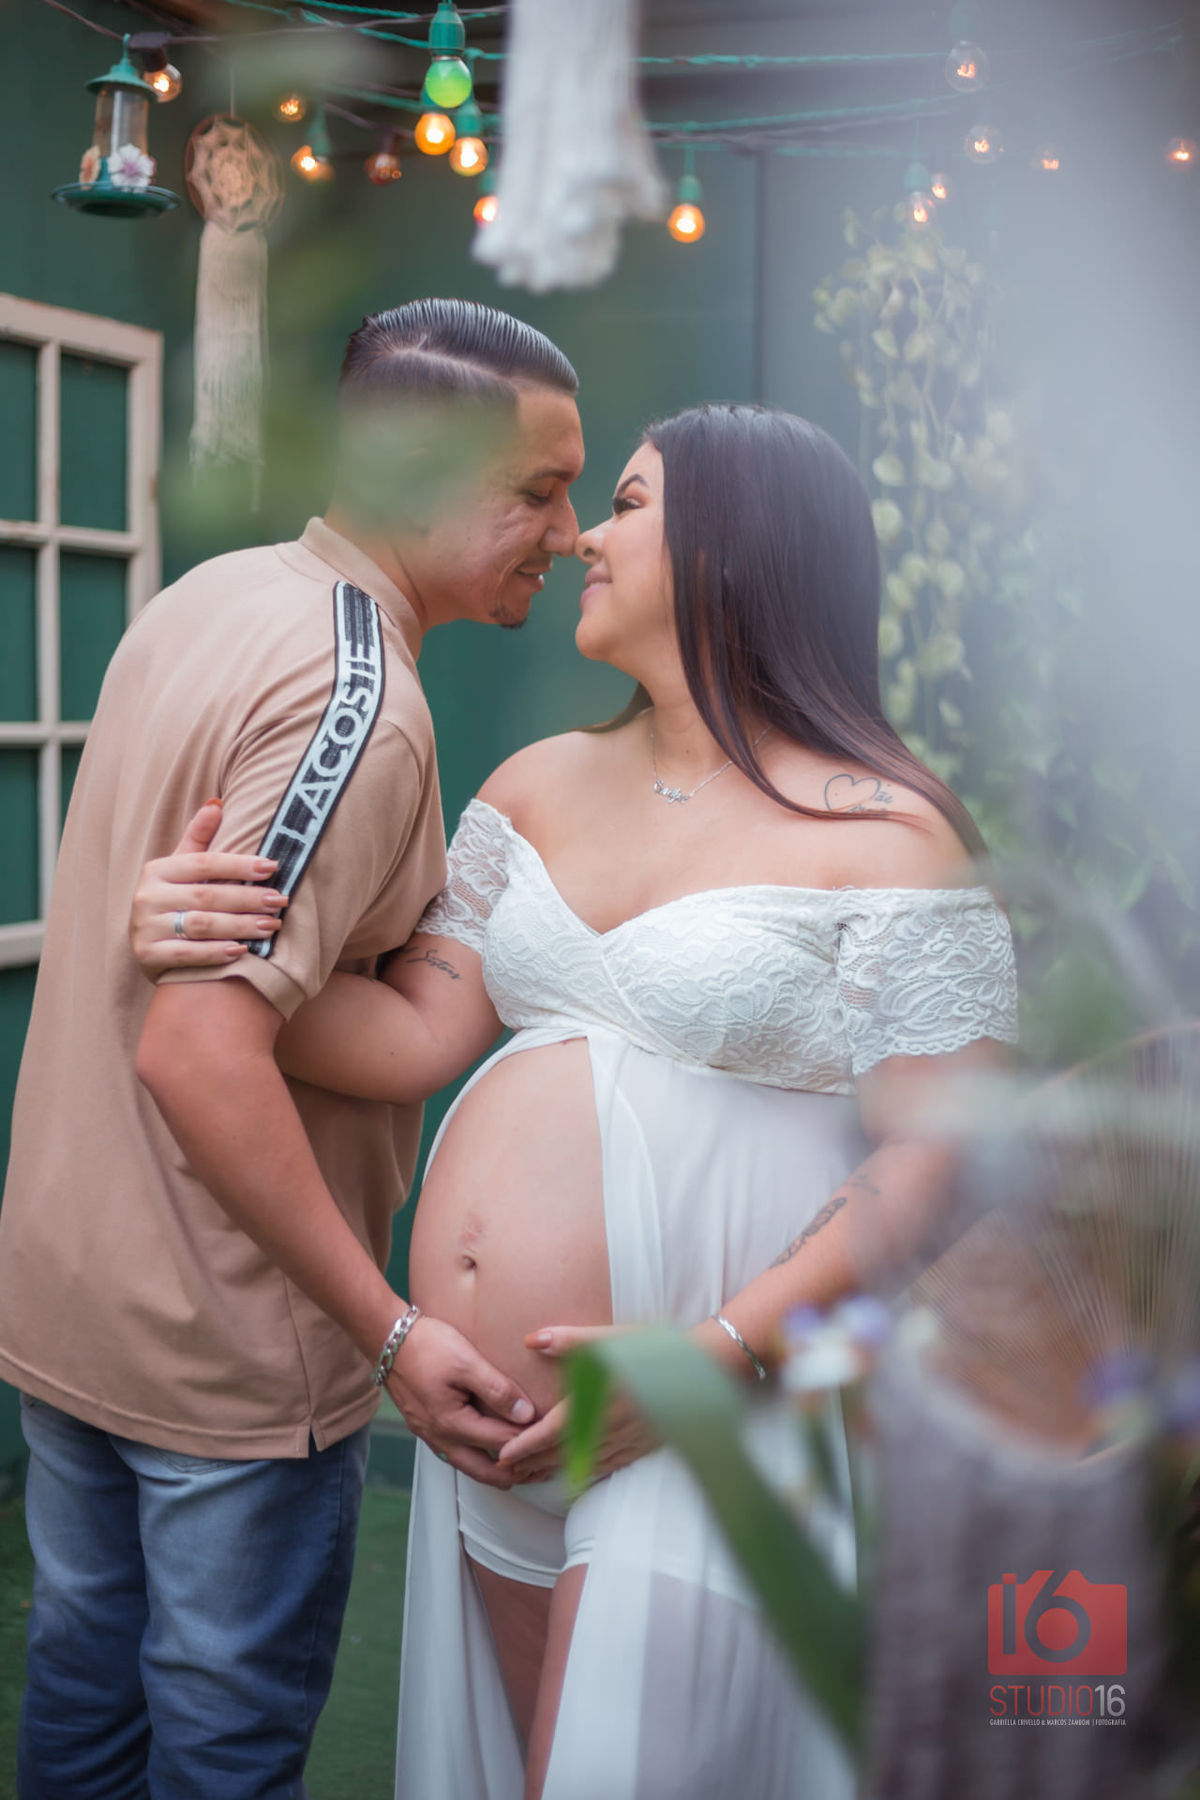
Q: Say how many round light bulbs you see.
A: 15